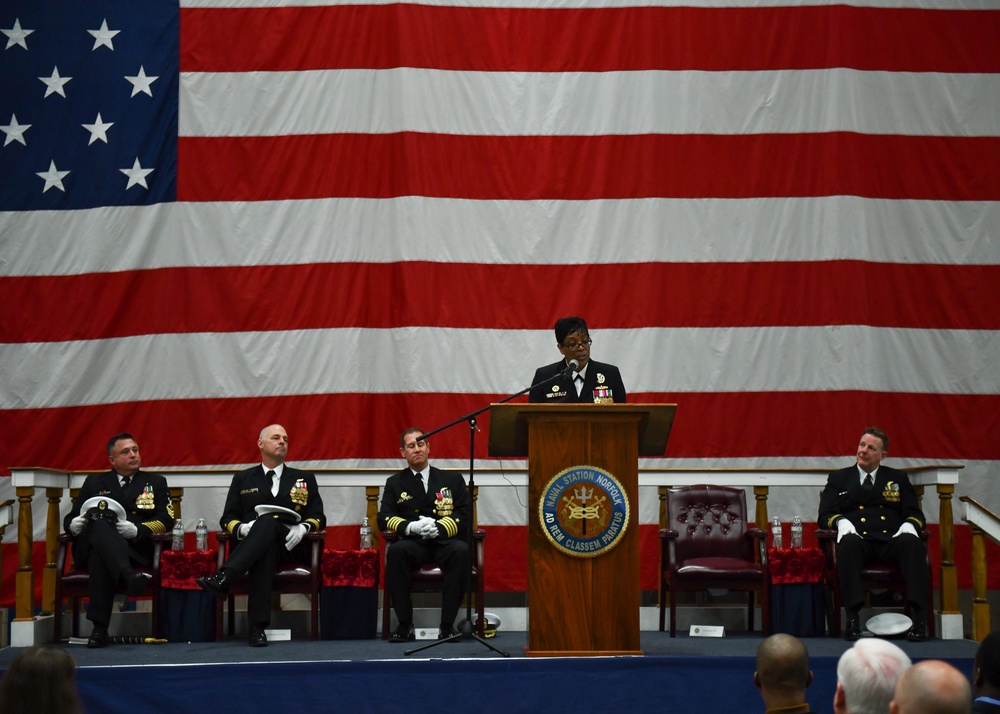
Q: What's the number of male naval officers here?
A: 4